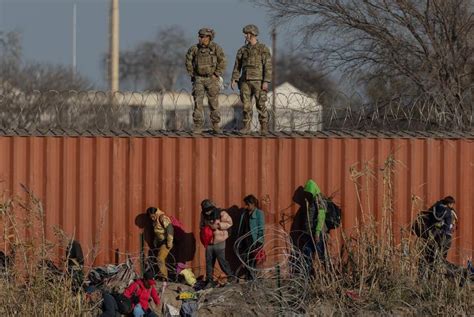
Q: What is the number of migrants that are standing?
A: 5